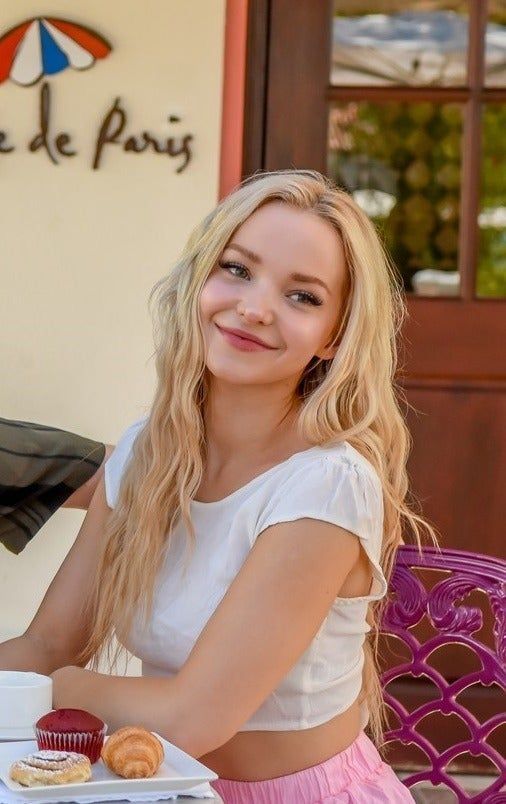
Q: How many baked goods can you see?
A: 3